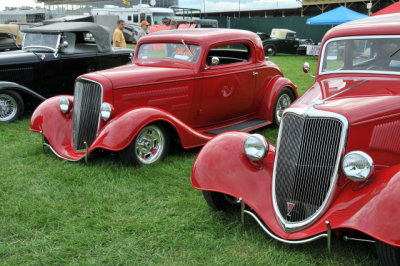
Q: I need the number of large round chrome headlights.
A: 4